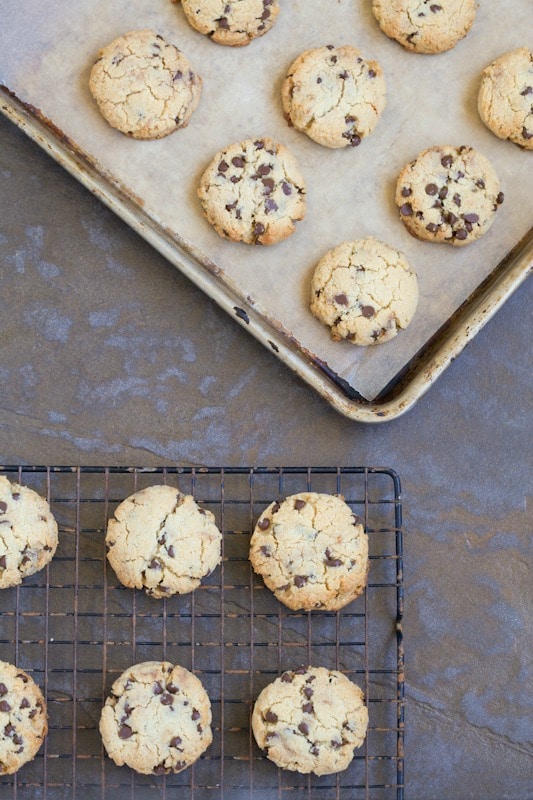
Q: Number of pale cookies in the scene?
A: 14